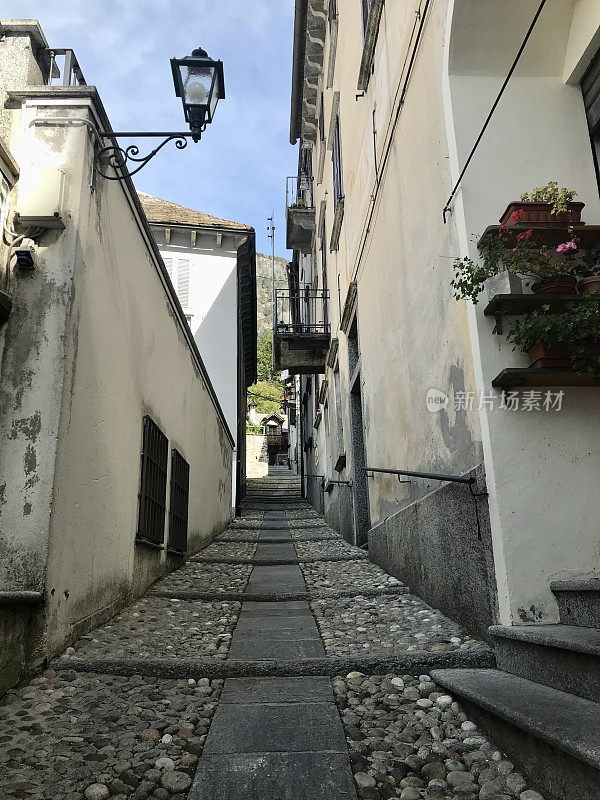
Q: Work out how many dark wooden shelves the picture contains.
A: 3